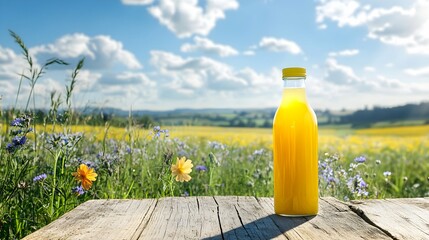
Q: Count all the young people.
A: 0